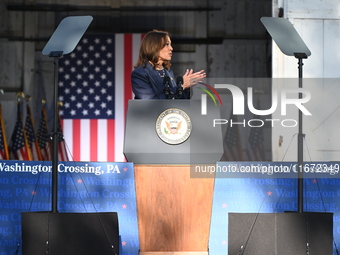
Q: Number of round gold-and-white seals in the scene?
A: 1